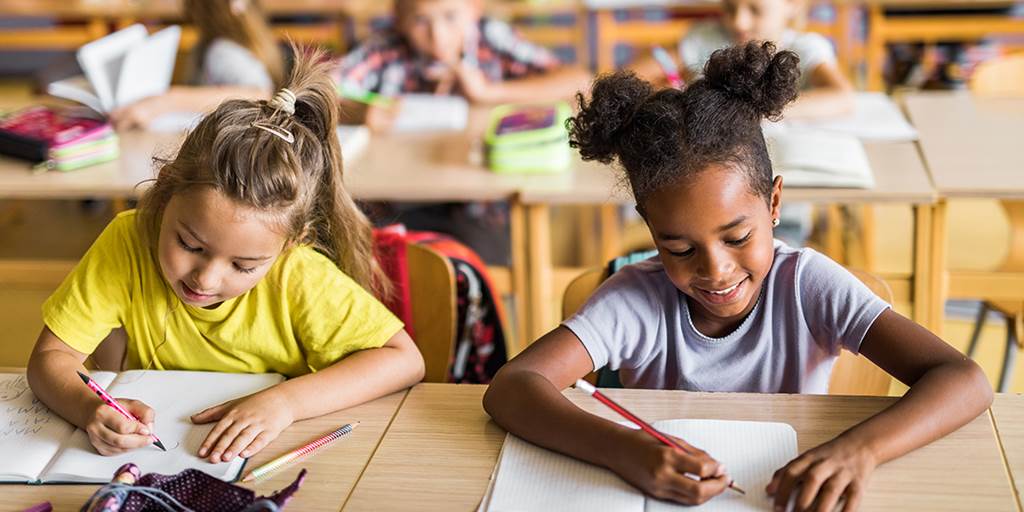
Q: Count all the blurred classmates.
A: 3